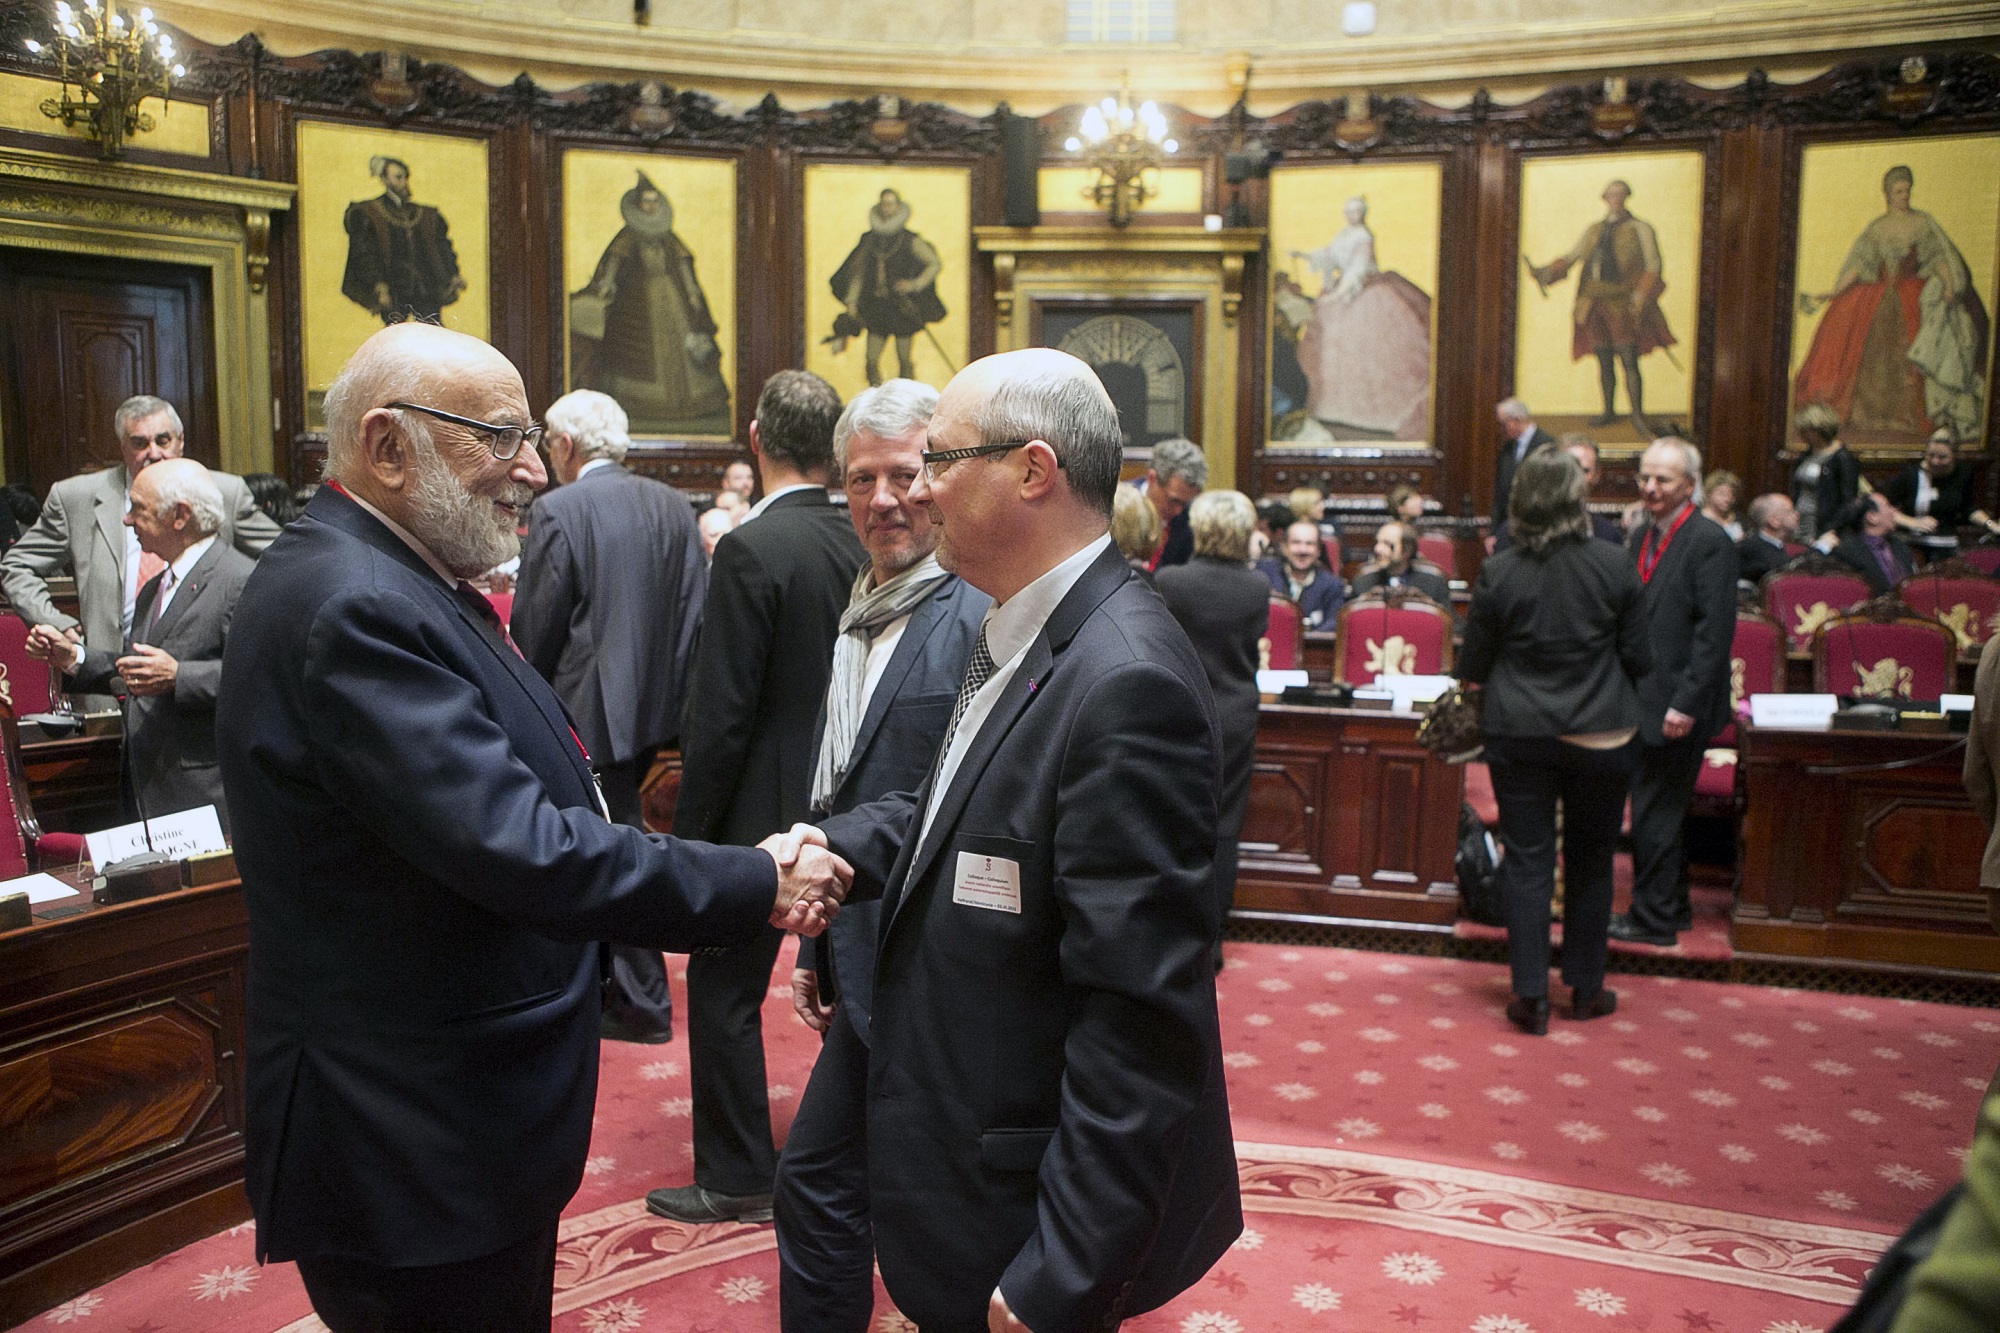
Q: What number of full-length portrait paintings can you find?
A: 6